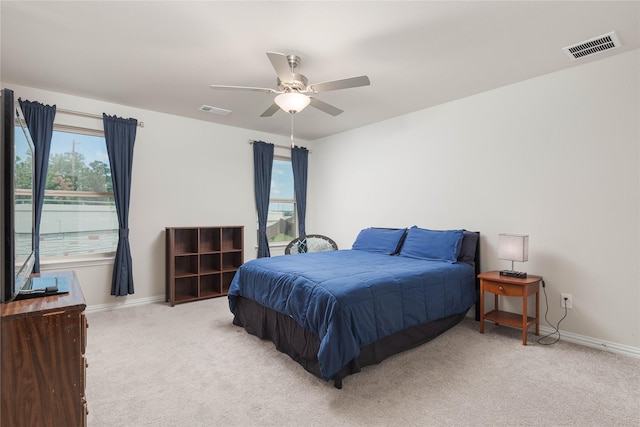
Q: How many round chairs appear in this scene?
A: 1